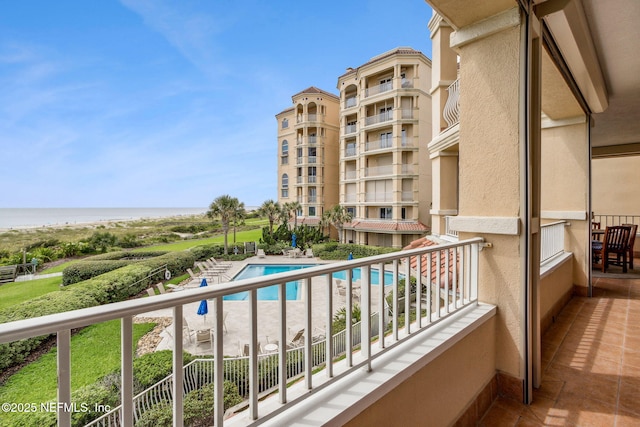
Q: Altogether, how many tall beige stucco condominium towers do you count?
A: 2